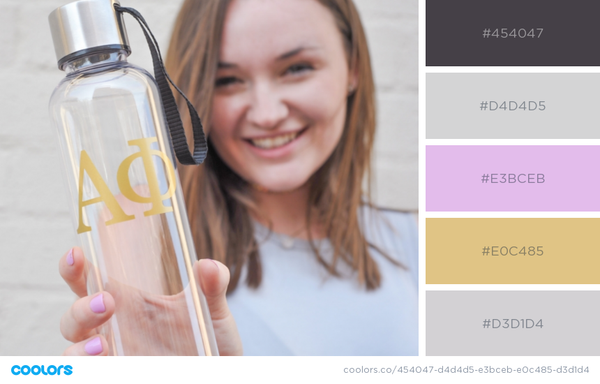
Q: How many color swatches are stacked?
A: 5